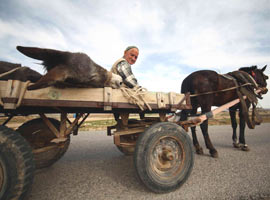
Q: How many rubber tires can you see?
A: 4